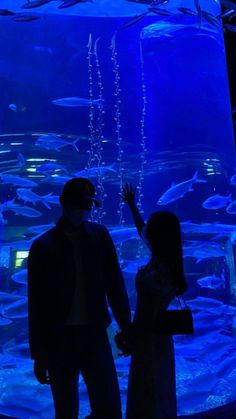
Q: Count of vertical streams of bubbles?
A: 4